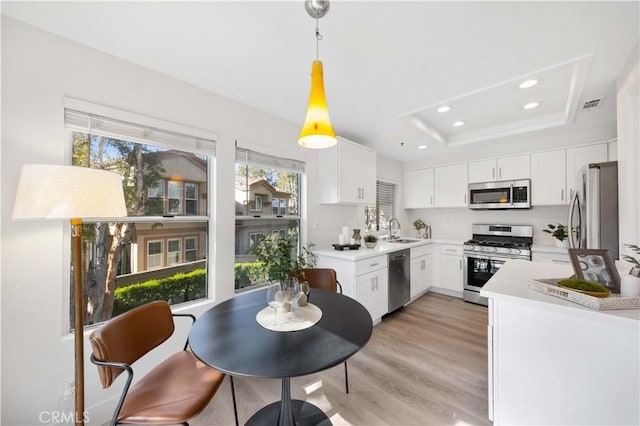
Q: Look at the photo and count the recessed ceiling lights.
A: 5